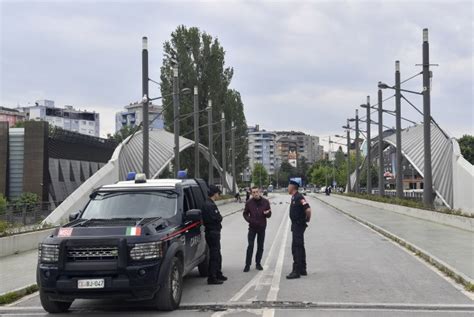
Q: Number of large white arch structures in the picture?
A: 2